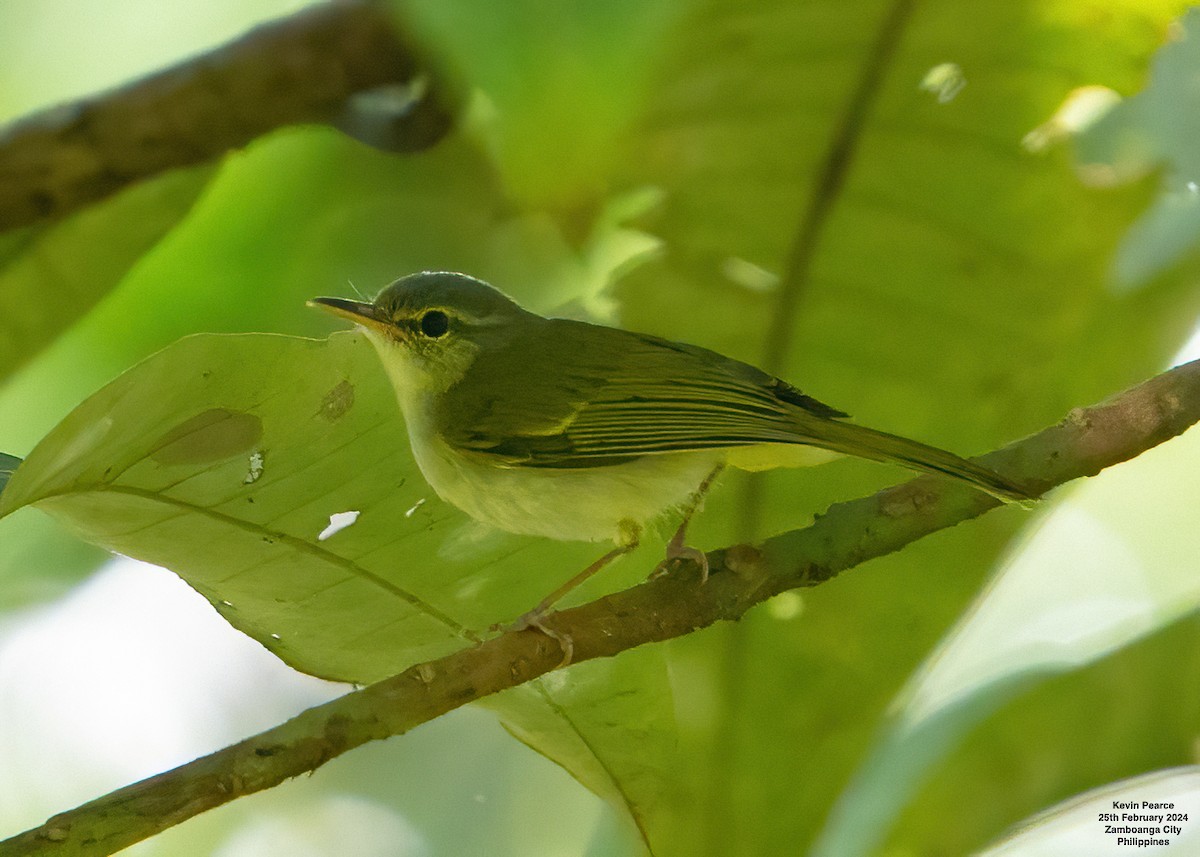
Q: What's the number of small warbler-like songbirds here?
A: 1